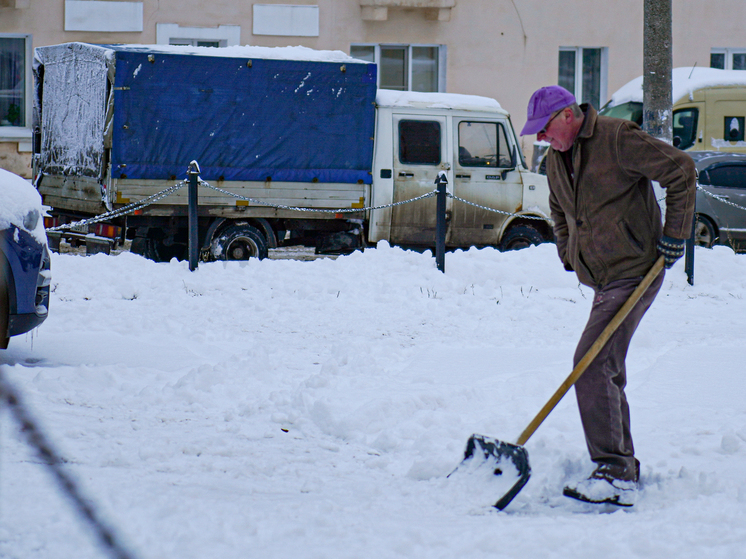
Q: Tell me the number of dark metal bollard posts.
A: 3